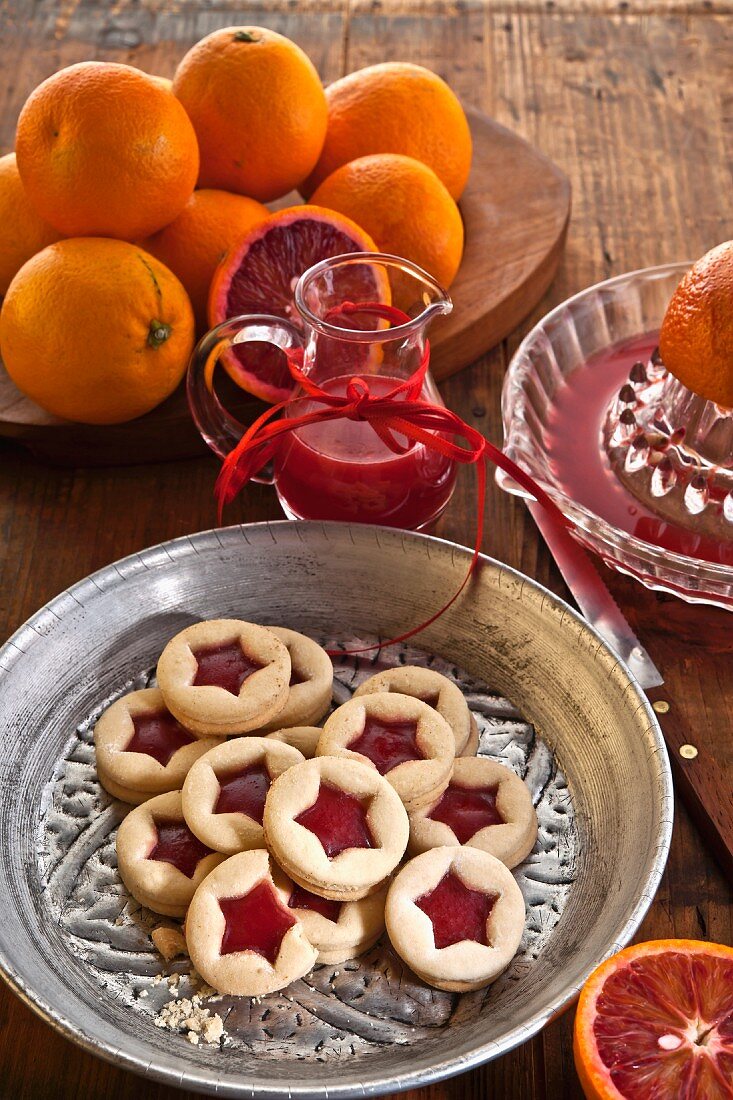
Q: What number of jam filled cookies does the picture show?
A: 13